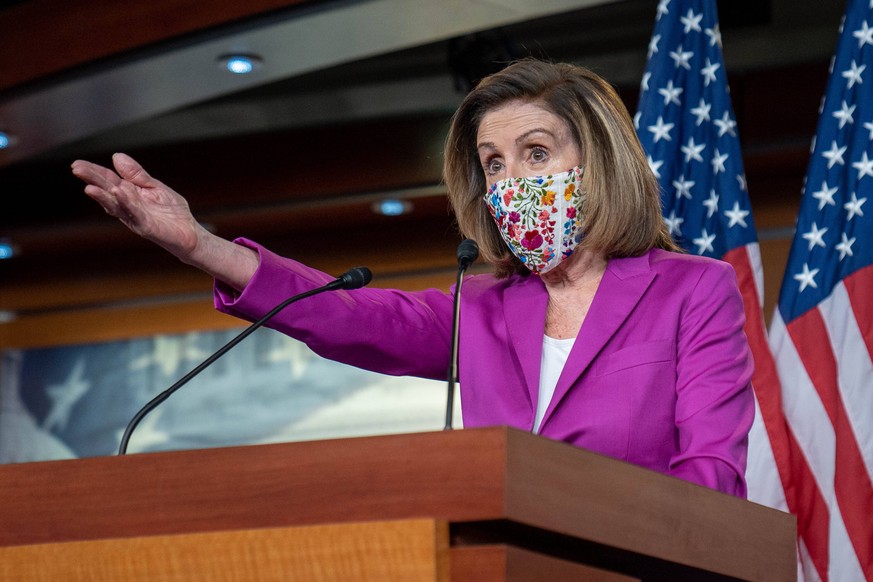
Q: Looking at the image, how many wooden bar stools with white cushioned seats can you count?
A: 0